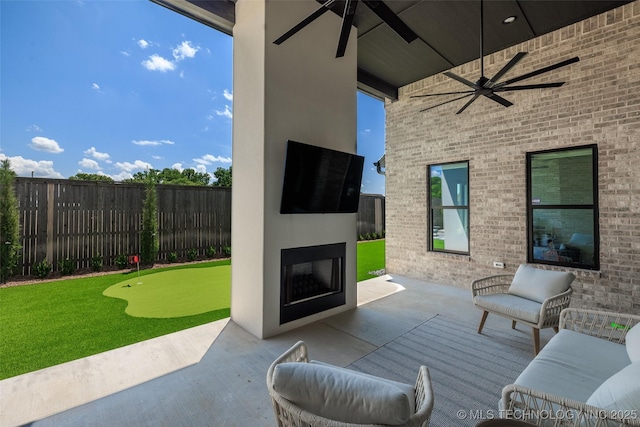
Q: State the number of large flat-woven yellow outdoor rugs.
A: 0